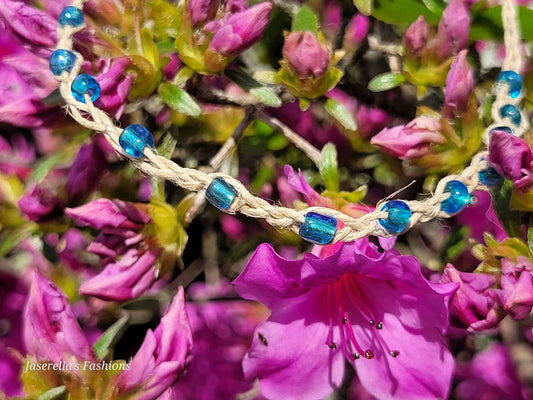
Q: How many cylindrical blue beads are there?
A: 2